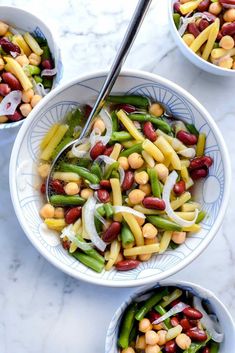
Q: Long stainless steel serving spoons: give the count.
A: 1